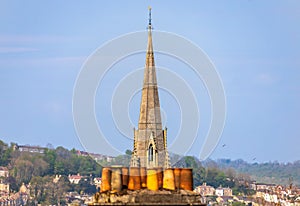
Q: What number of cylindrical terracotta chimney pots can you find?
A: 10